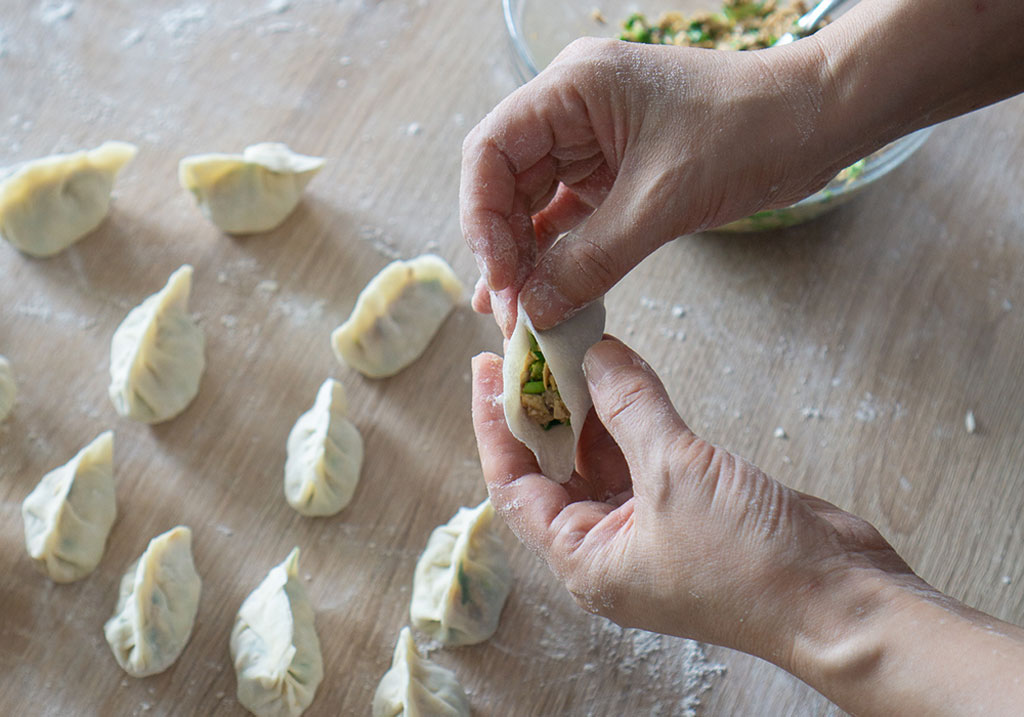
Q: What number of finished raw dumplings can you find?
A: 11